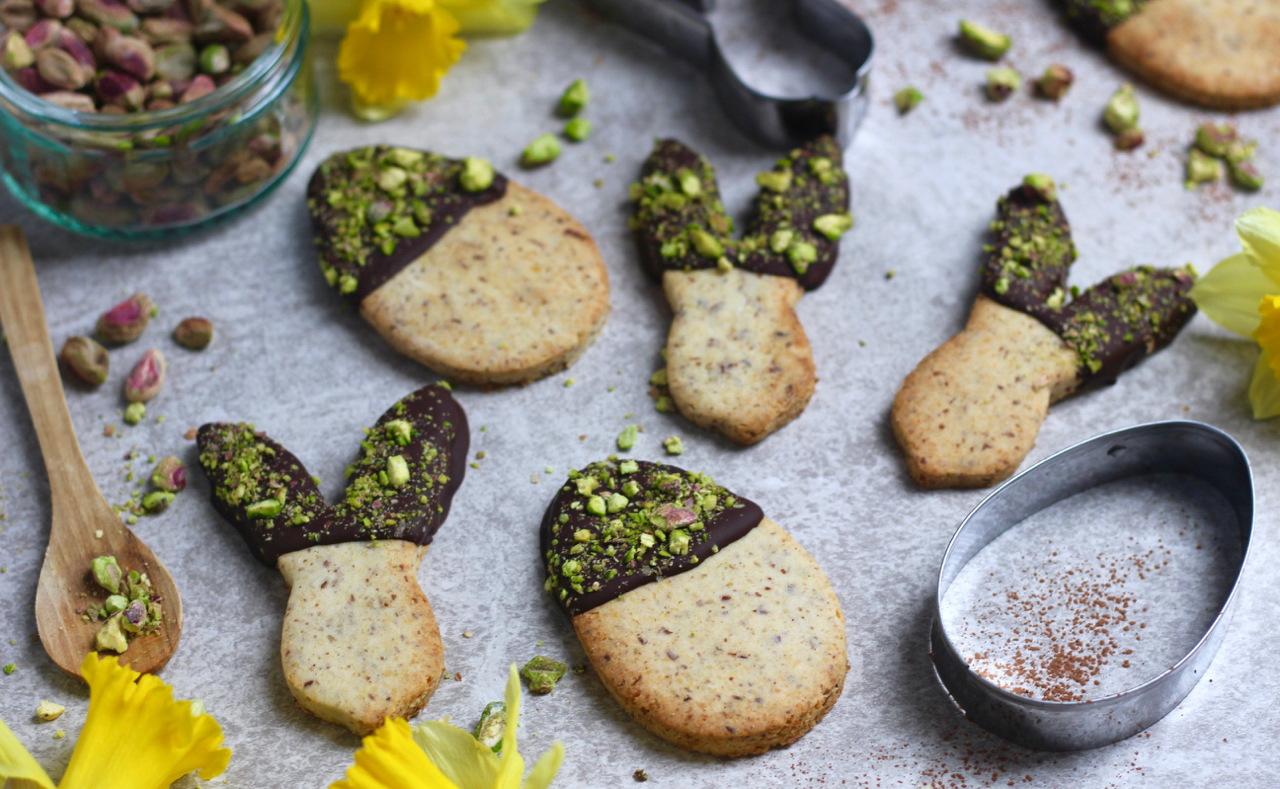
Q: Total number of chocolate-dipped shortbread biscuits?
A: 6